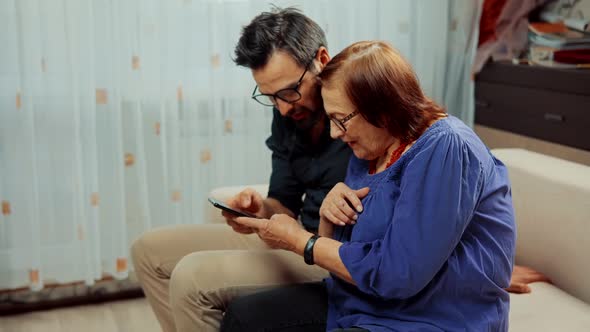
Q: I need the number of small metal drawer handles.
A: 2